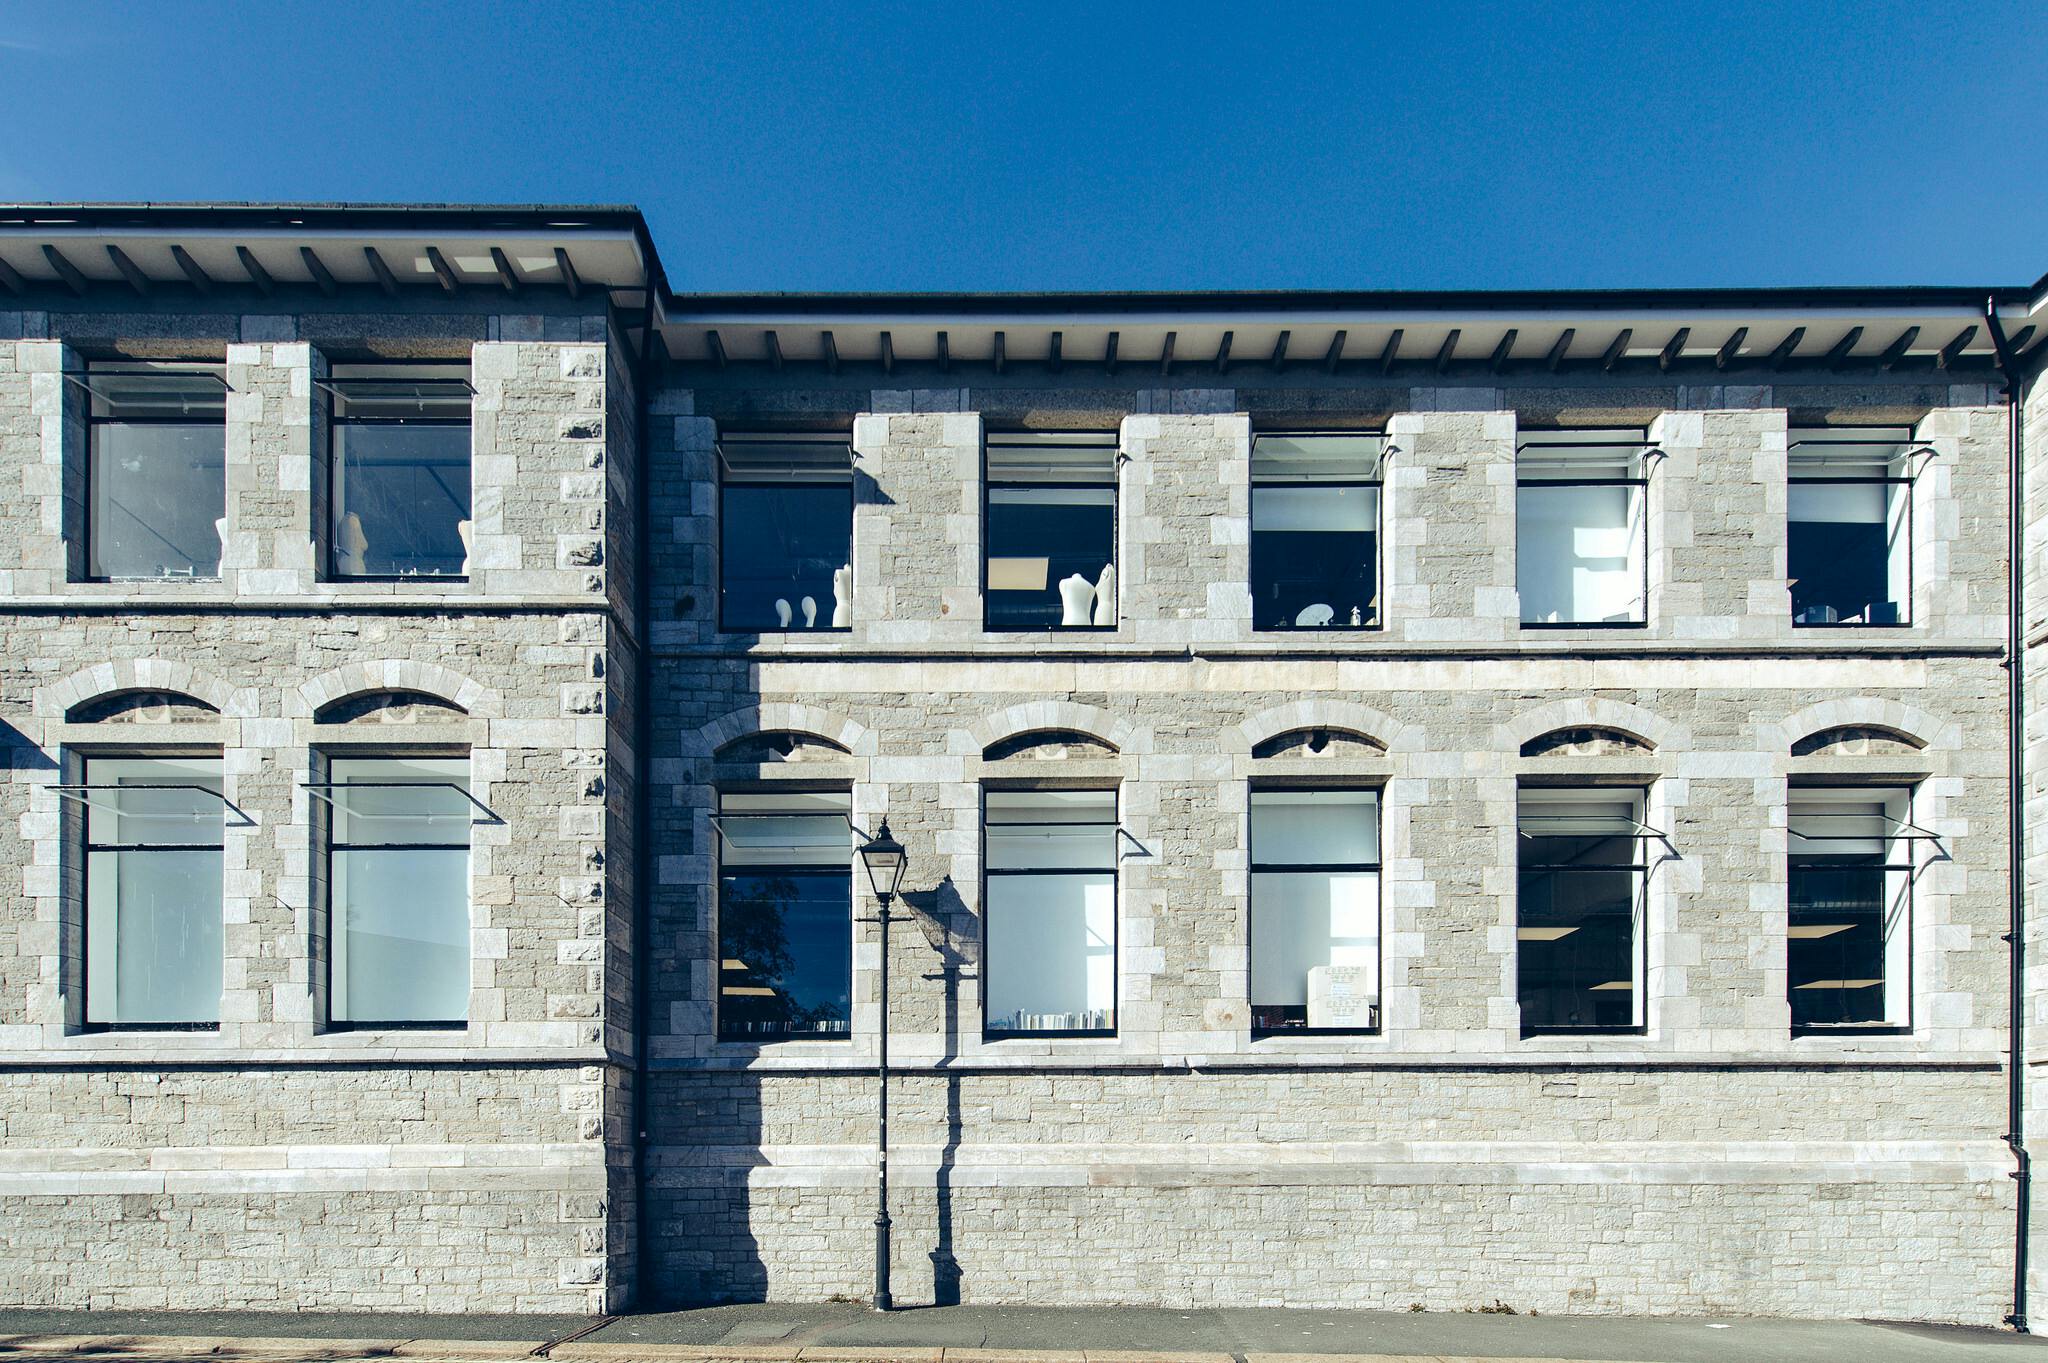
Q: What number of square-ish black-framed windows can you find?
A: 14